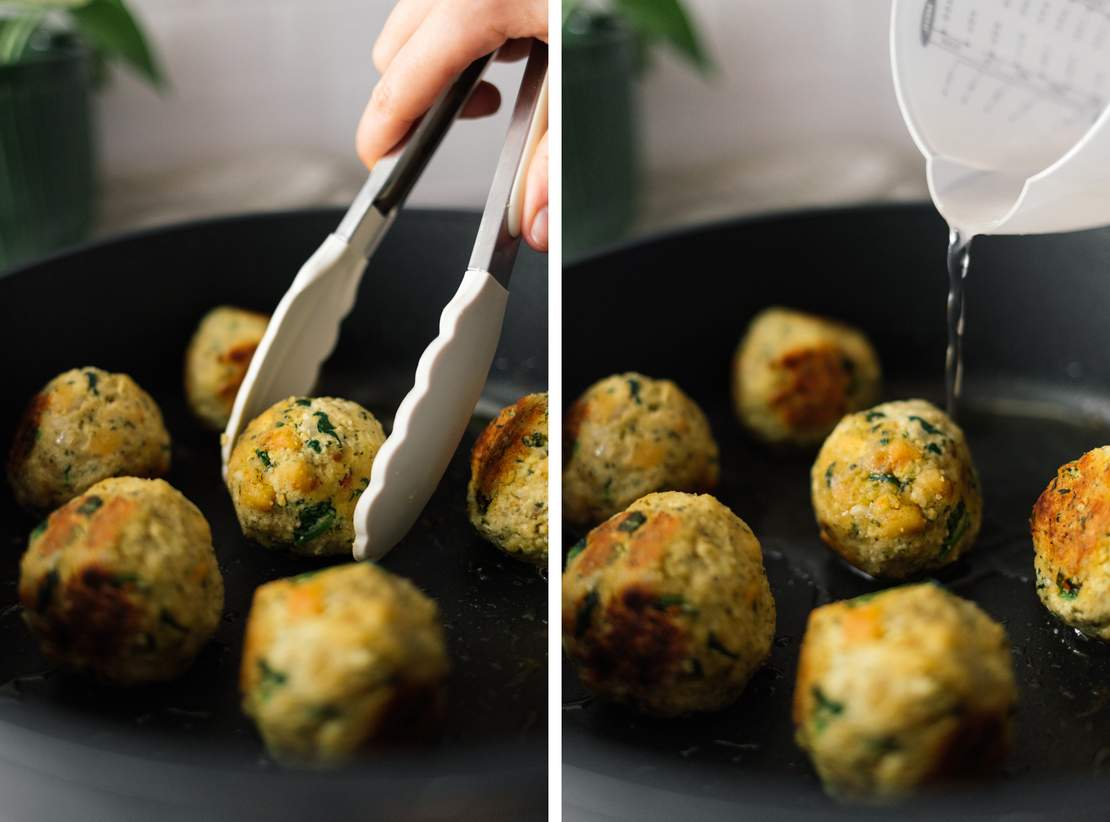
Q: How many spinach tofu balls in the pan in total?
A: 6